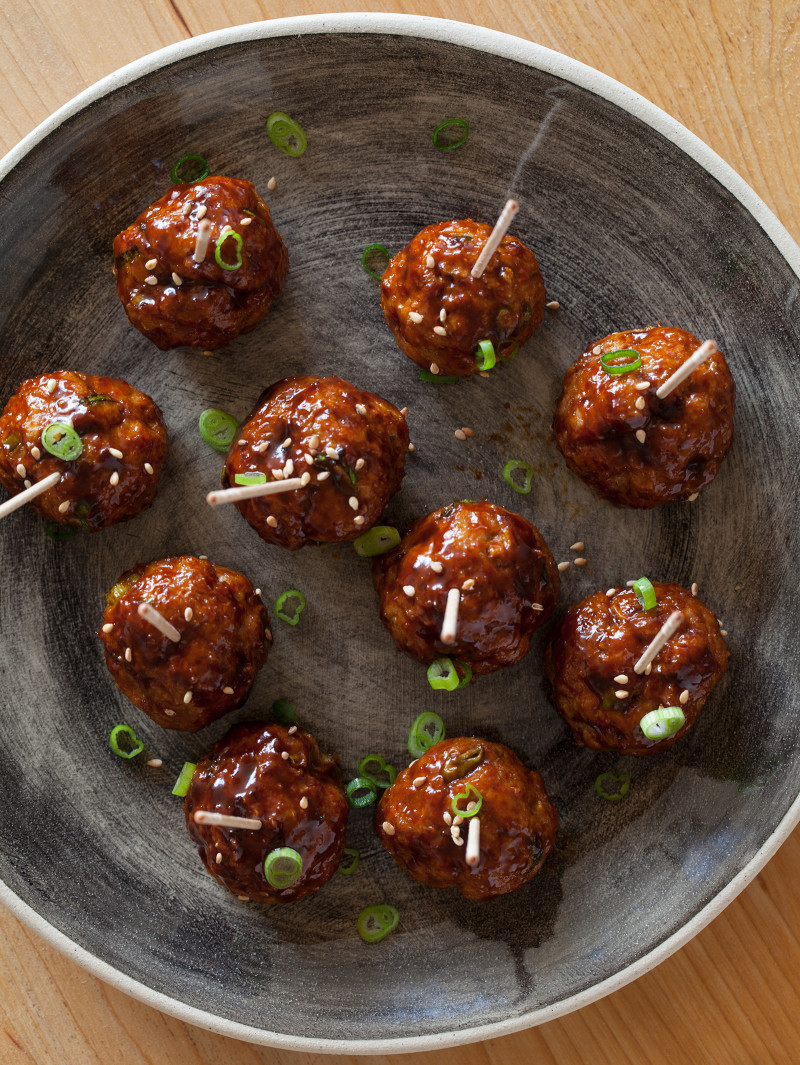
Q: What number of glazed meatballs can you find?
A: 10